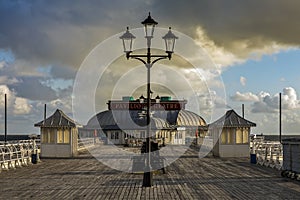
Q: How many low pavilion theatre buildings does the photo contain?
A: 1